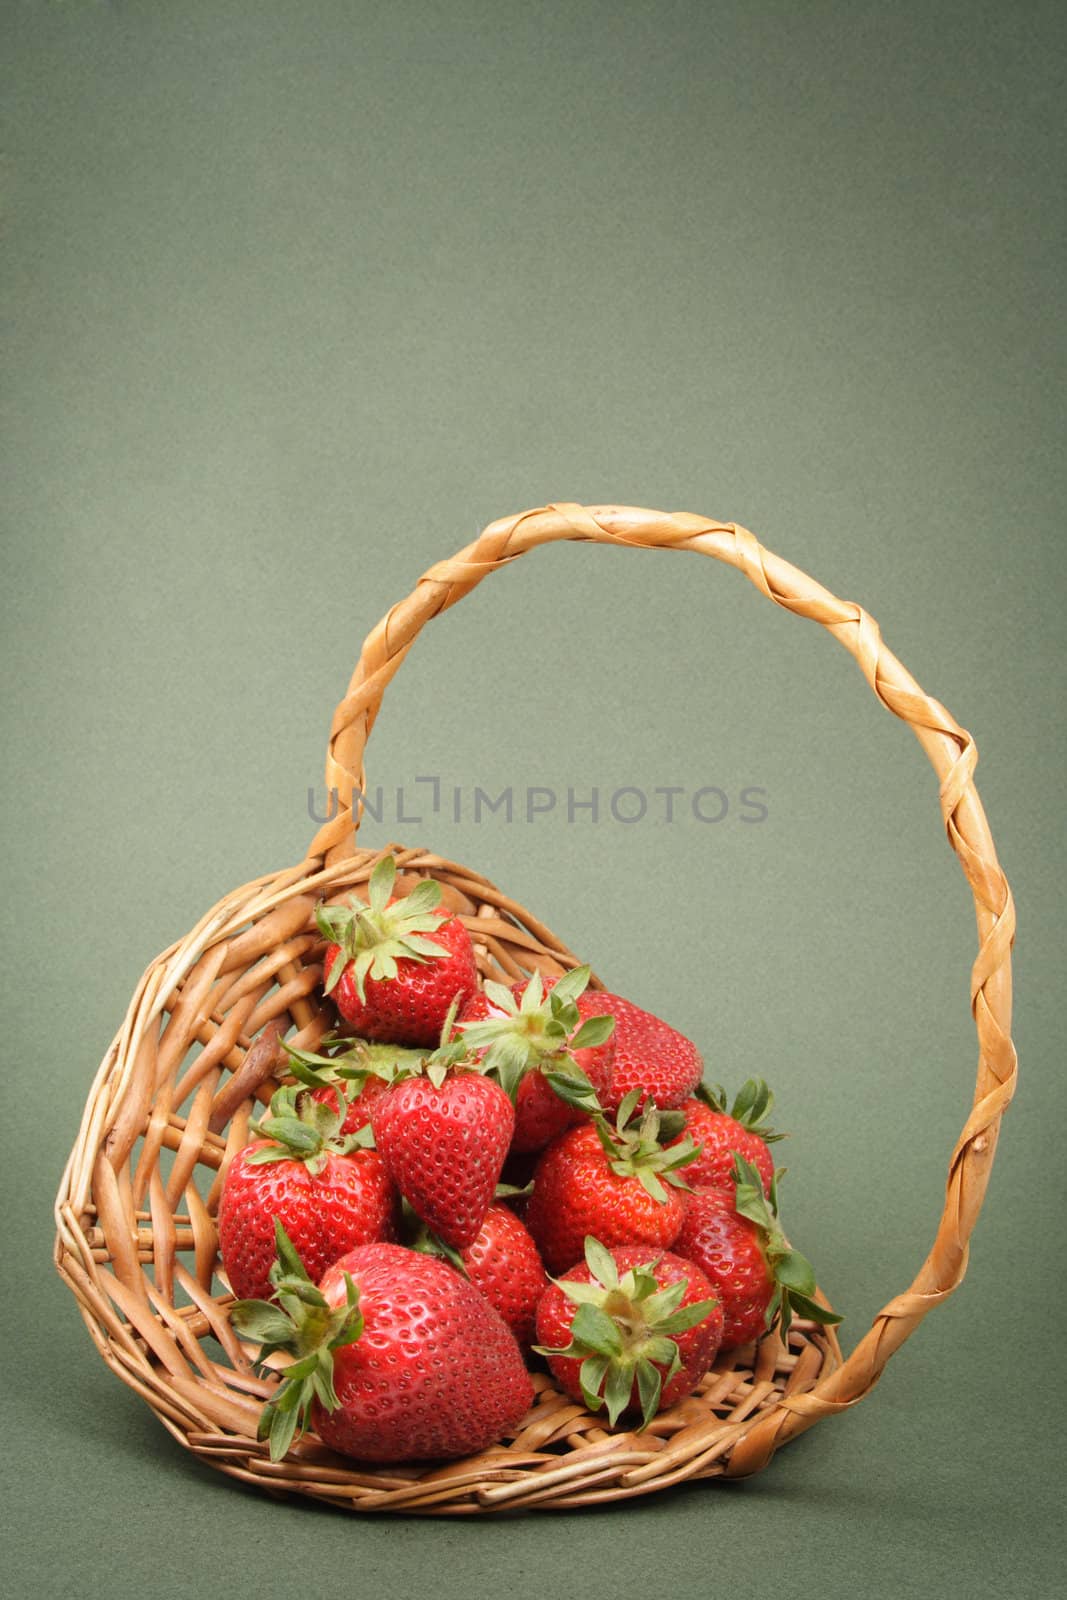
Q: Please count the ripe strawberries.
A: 12